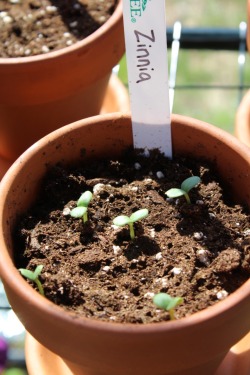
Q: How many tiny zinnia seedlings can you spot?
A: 5